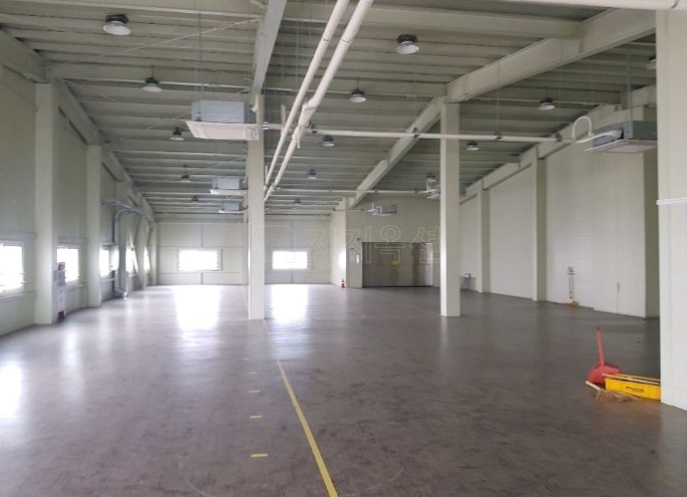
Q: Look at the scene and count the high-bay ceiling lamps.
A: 14